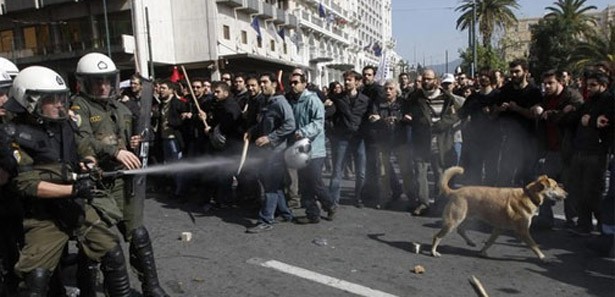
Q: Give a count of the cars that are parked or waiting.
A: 0